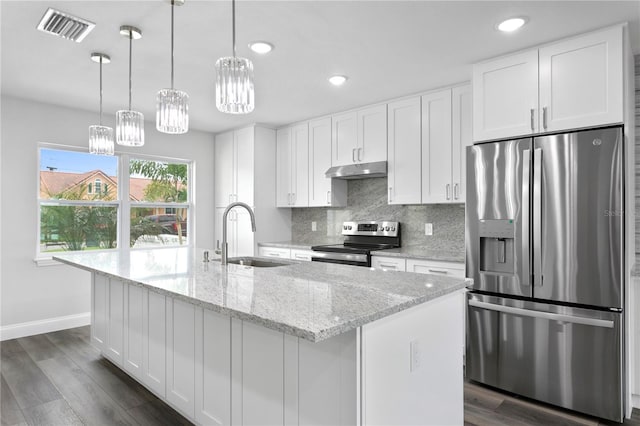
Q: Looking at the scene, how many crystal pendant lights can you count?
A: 4